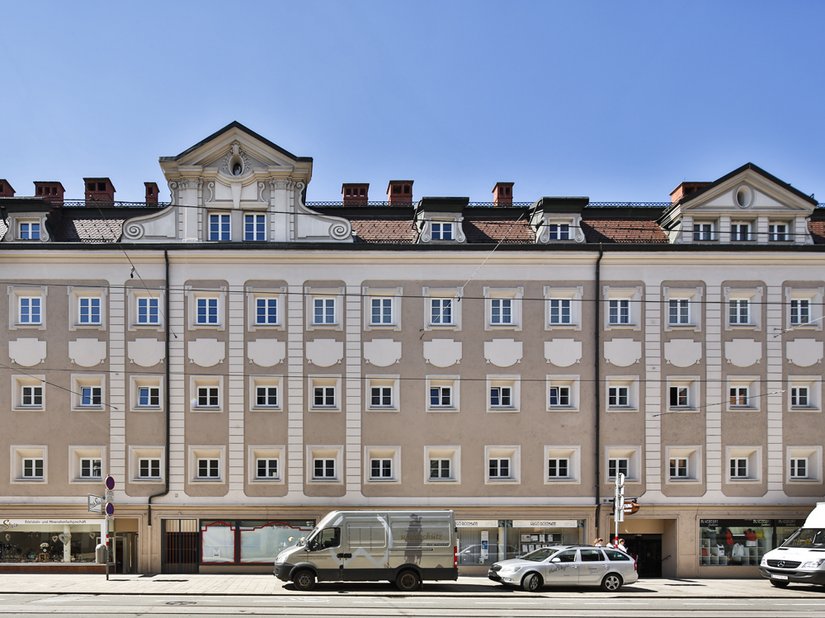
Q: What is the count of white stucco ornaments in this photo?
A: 14